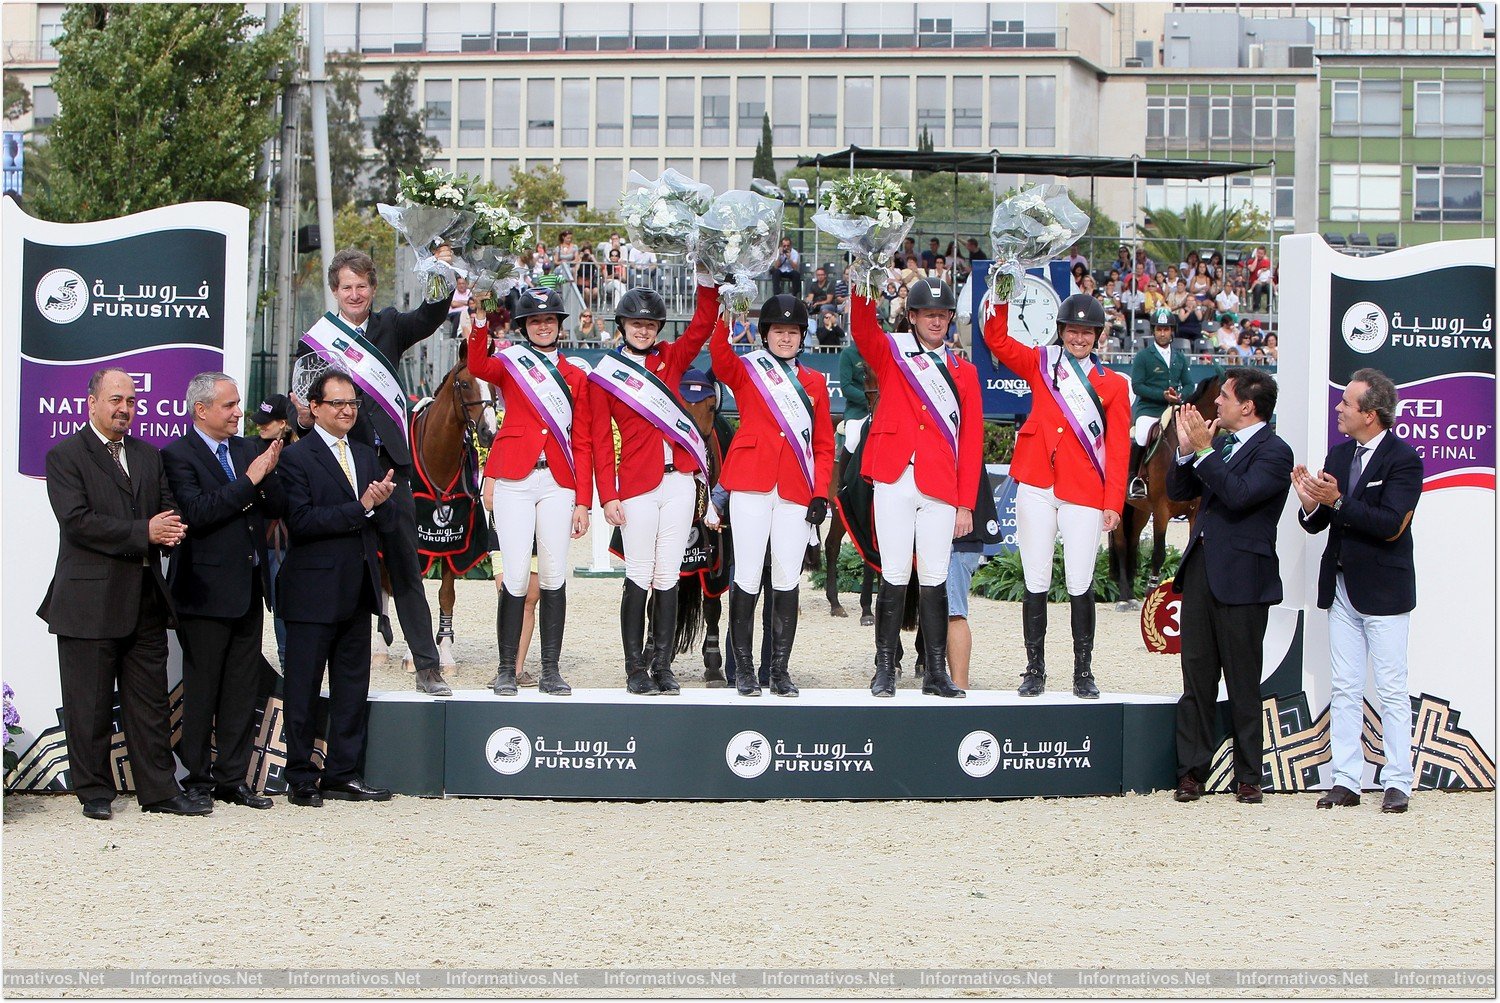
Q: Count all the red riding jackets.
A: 5